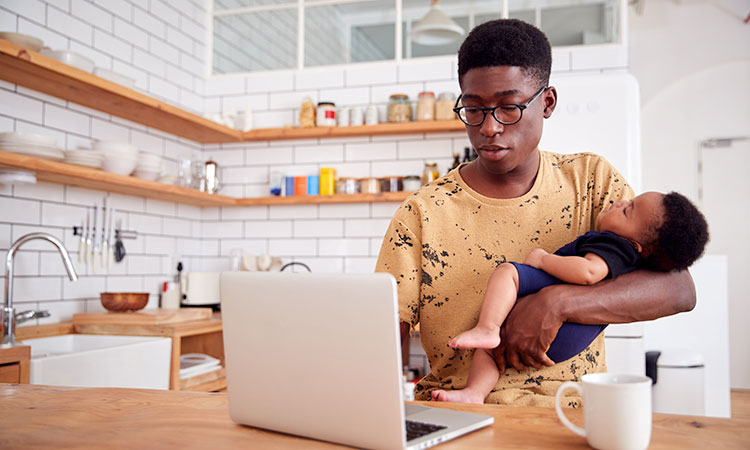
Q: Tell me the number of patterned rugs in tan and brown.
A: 0